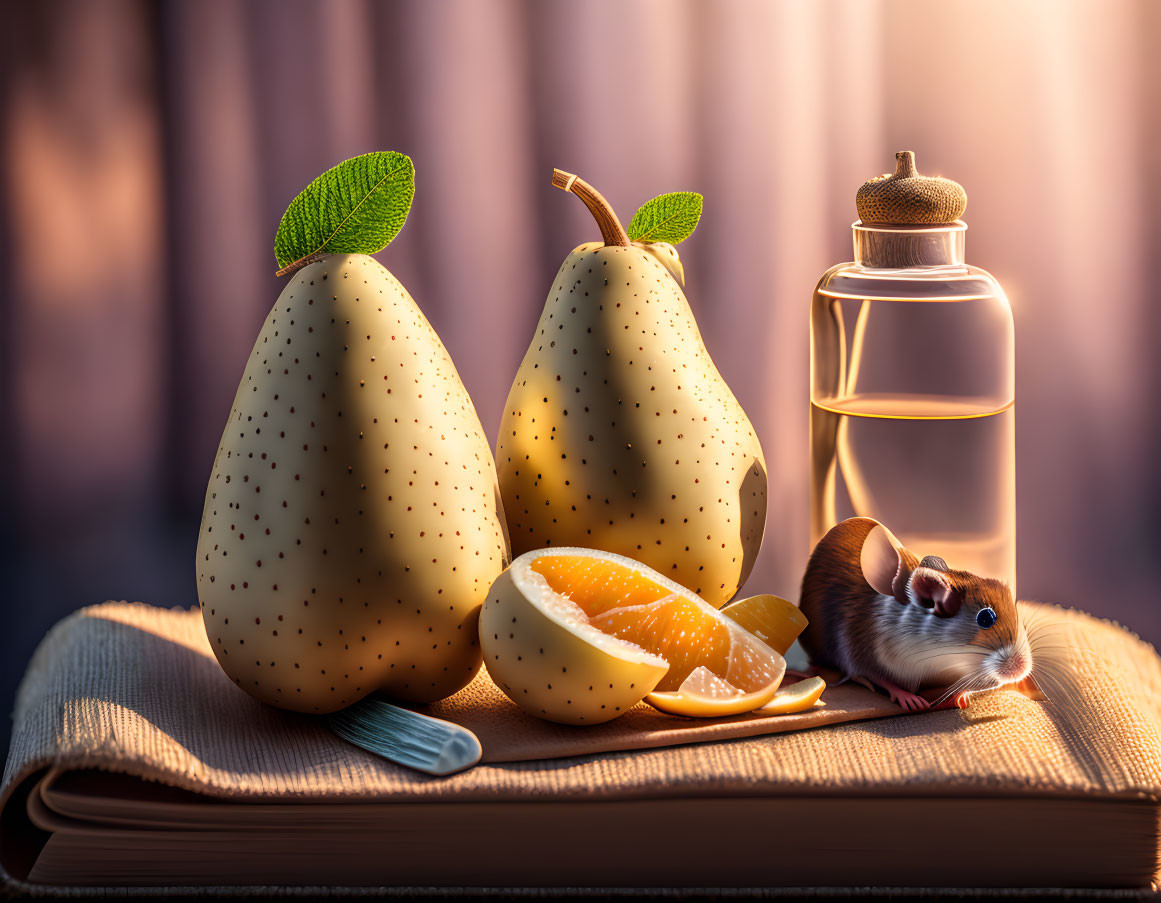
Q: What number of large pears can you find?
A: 2